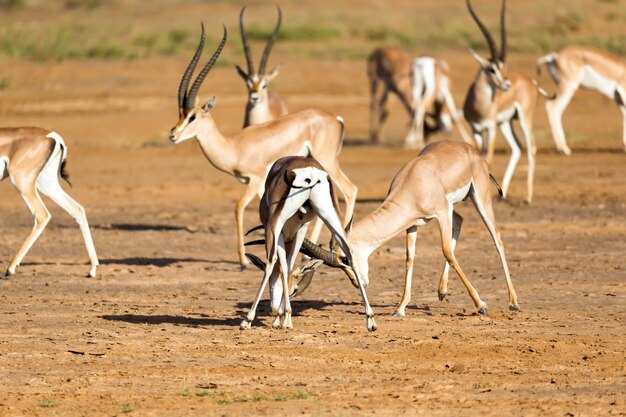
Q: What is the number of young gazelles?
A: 0